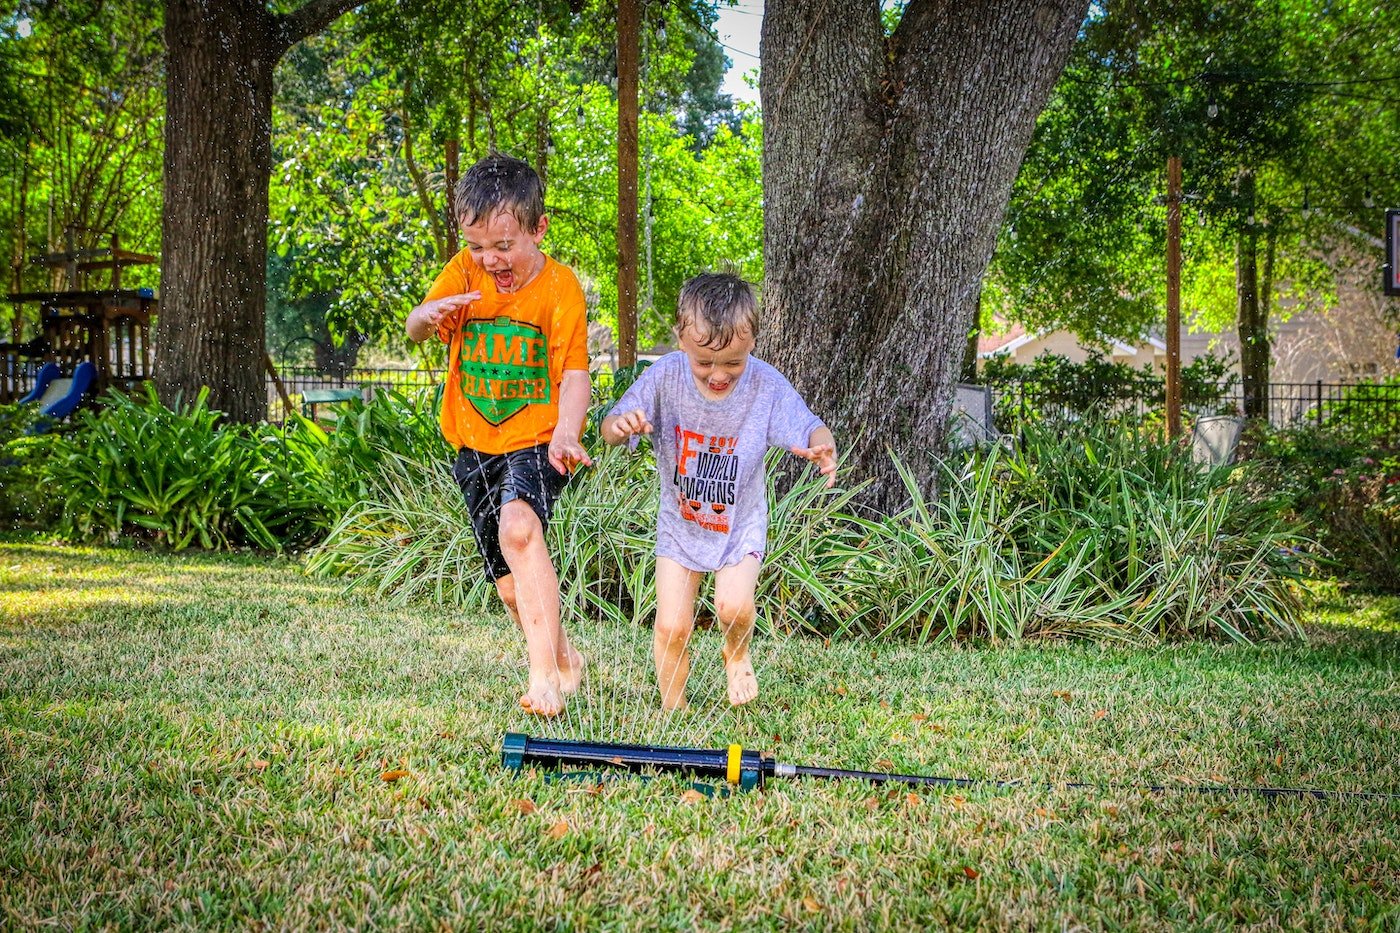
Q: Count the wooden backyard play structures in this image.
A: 1